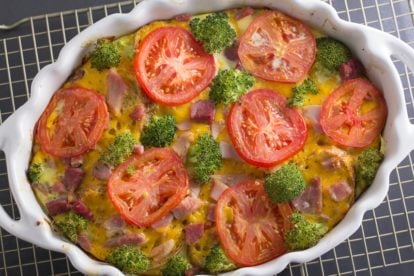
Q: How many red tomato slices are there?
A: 7